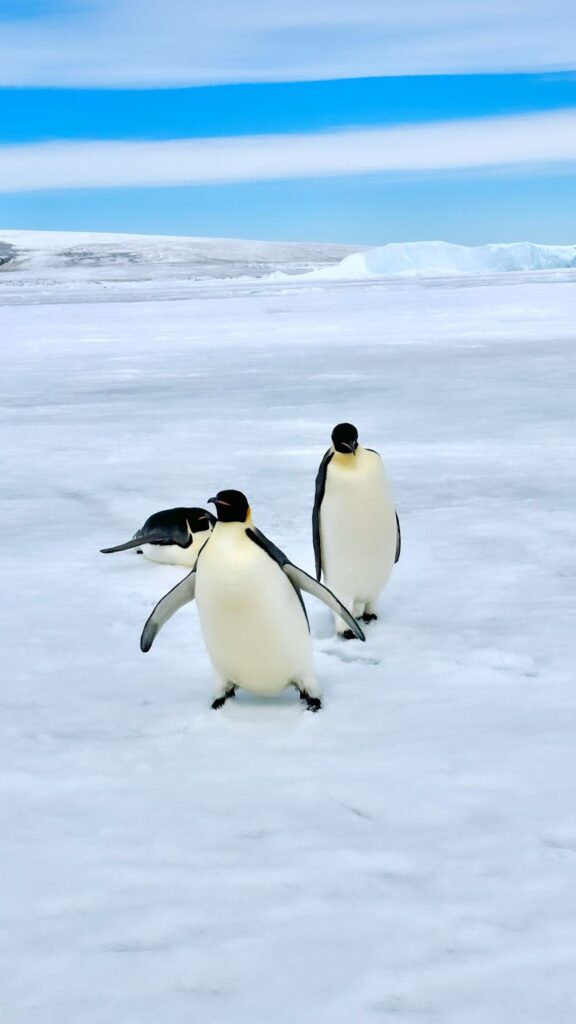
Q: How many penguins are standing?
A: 2